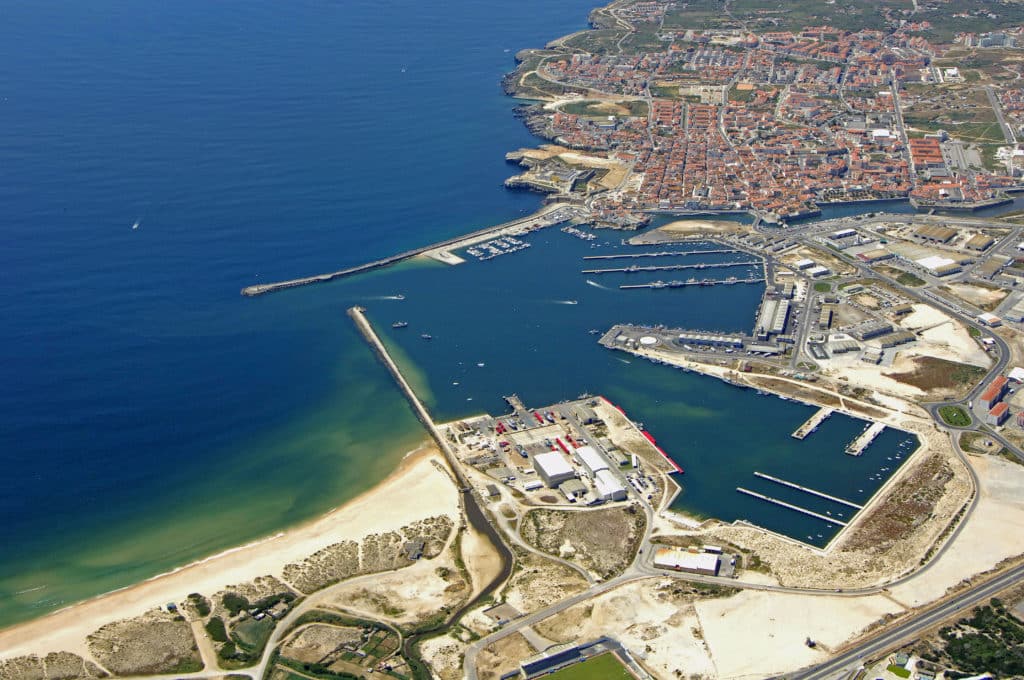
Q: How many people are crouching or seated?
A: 0